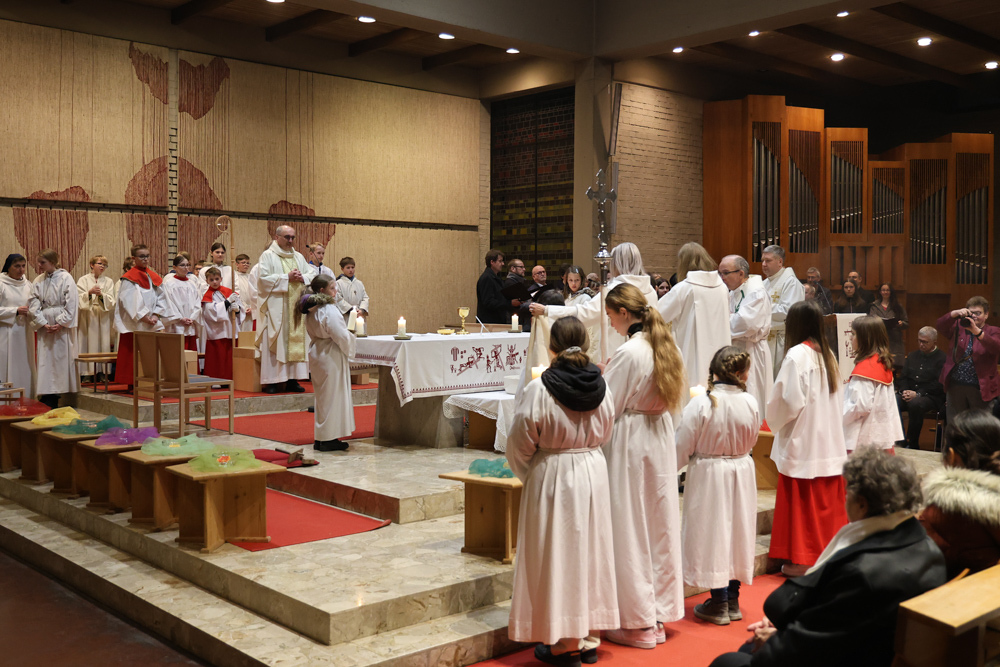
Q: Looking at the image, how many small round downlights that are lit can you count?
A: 10